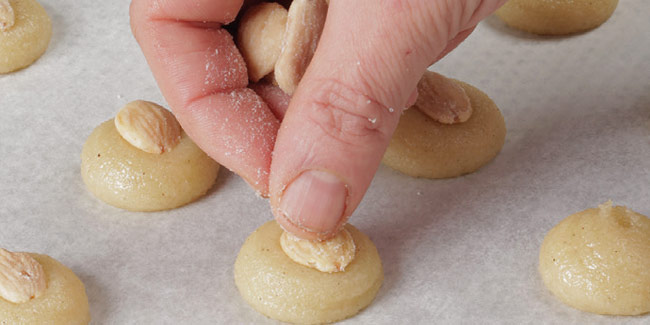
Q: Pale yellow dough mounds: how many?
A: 7